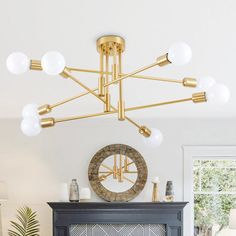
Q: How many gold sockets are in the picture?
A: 8